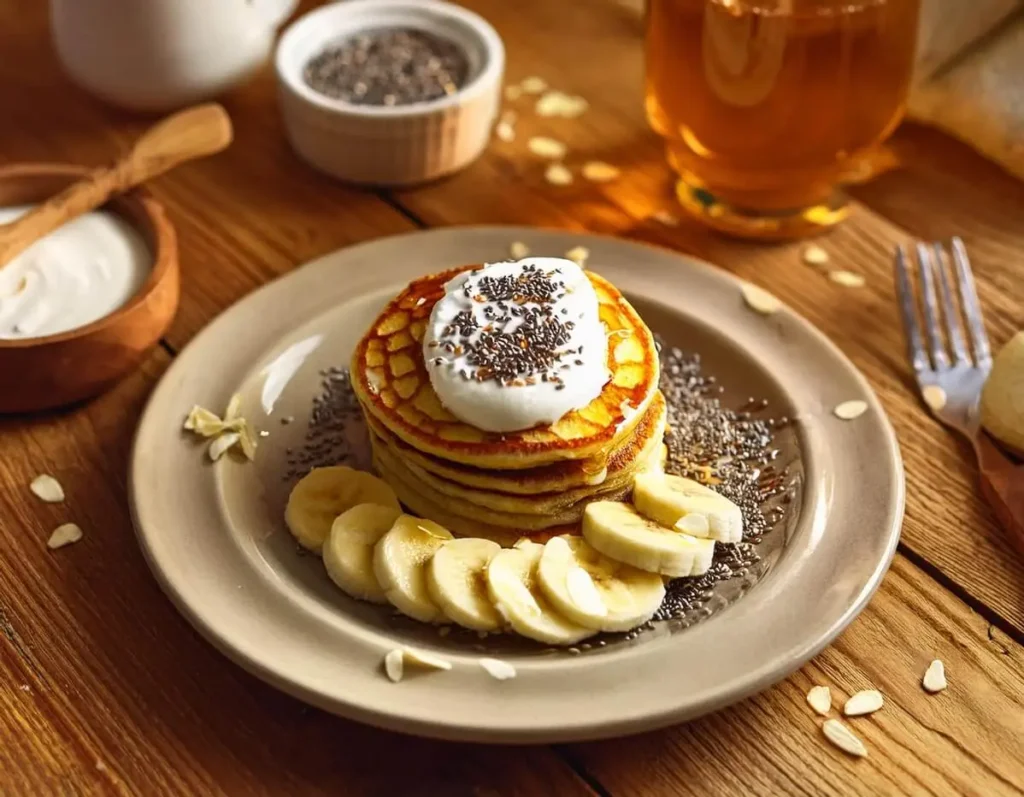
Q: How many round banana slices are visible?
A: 8